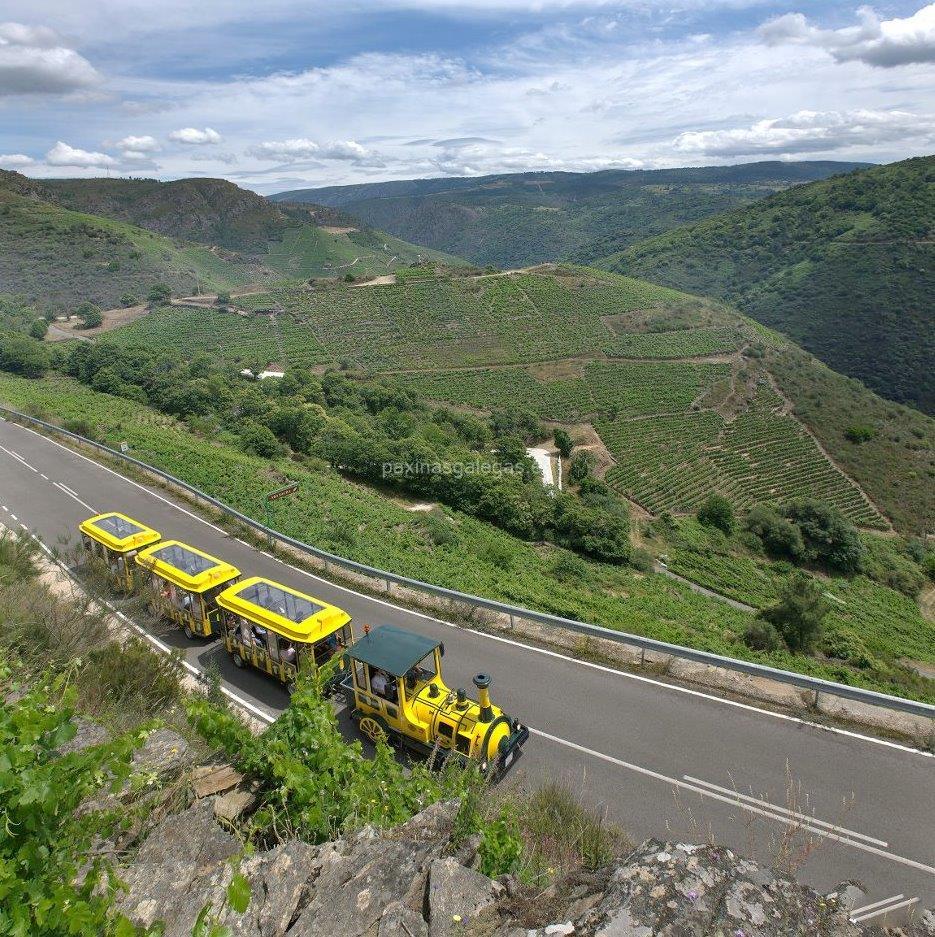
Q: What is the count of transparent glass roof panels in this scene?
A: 3